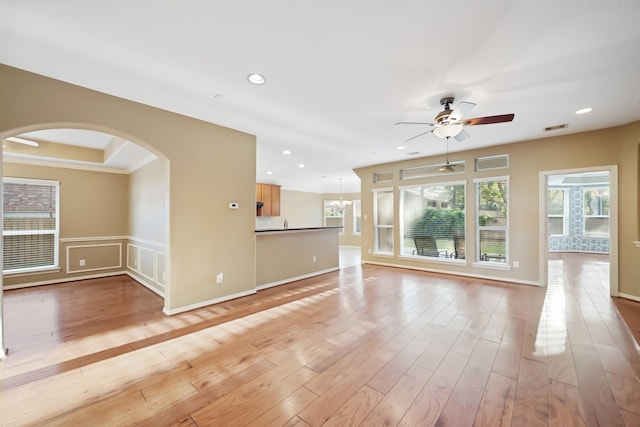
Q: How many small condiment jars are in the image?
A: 0